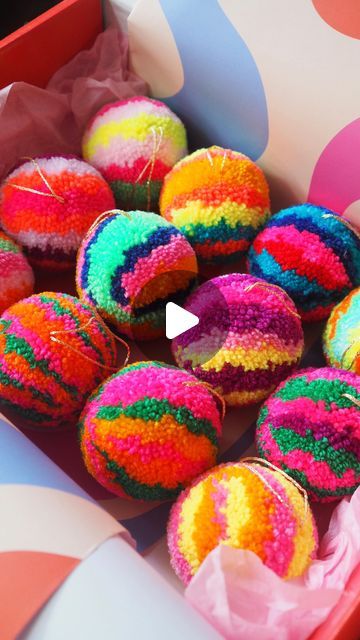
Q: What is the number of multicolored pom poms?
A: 12